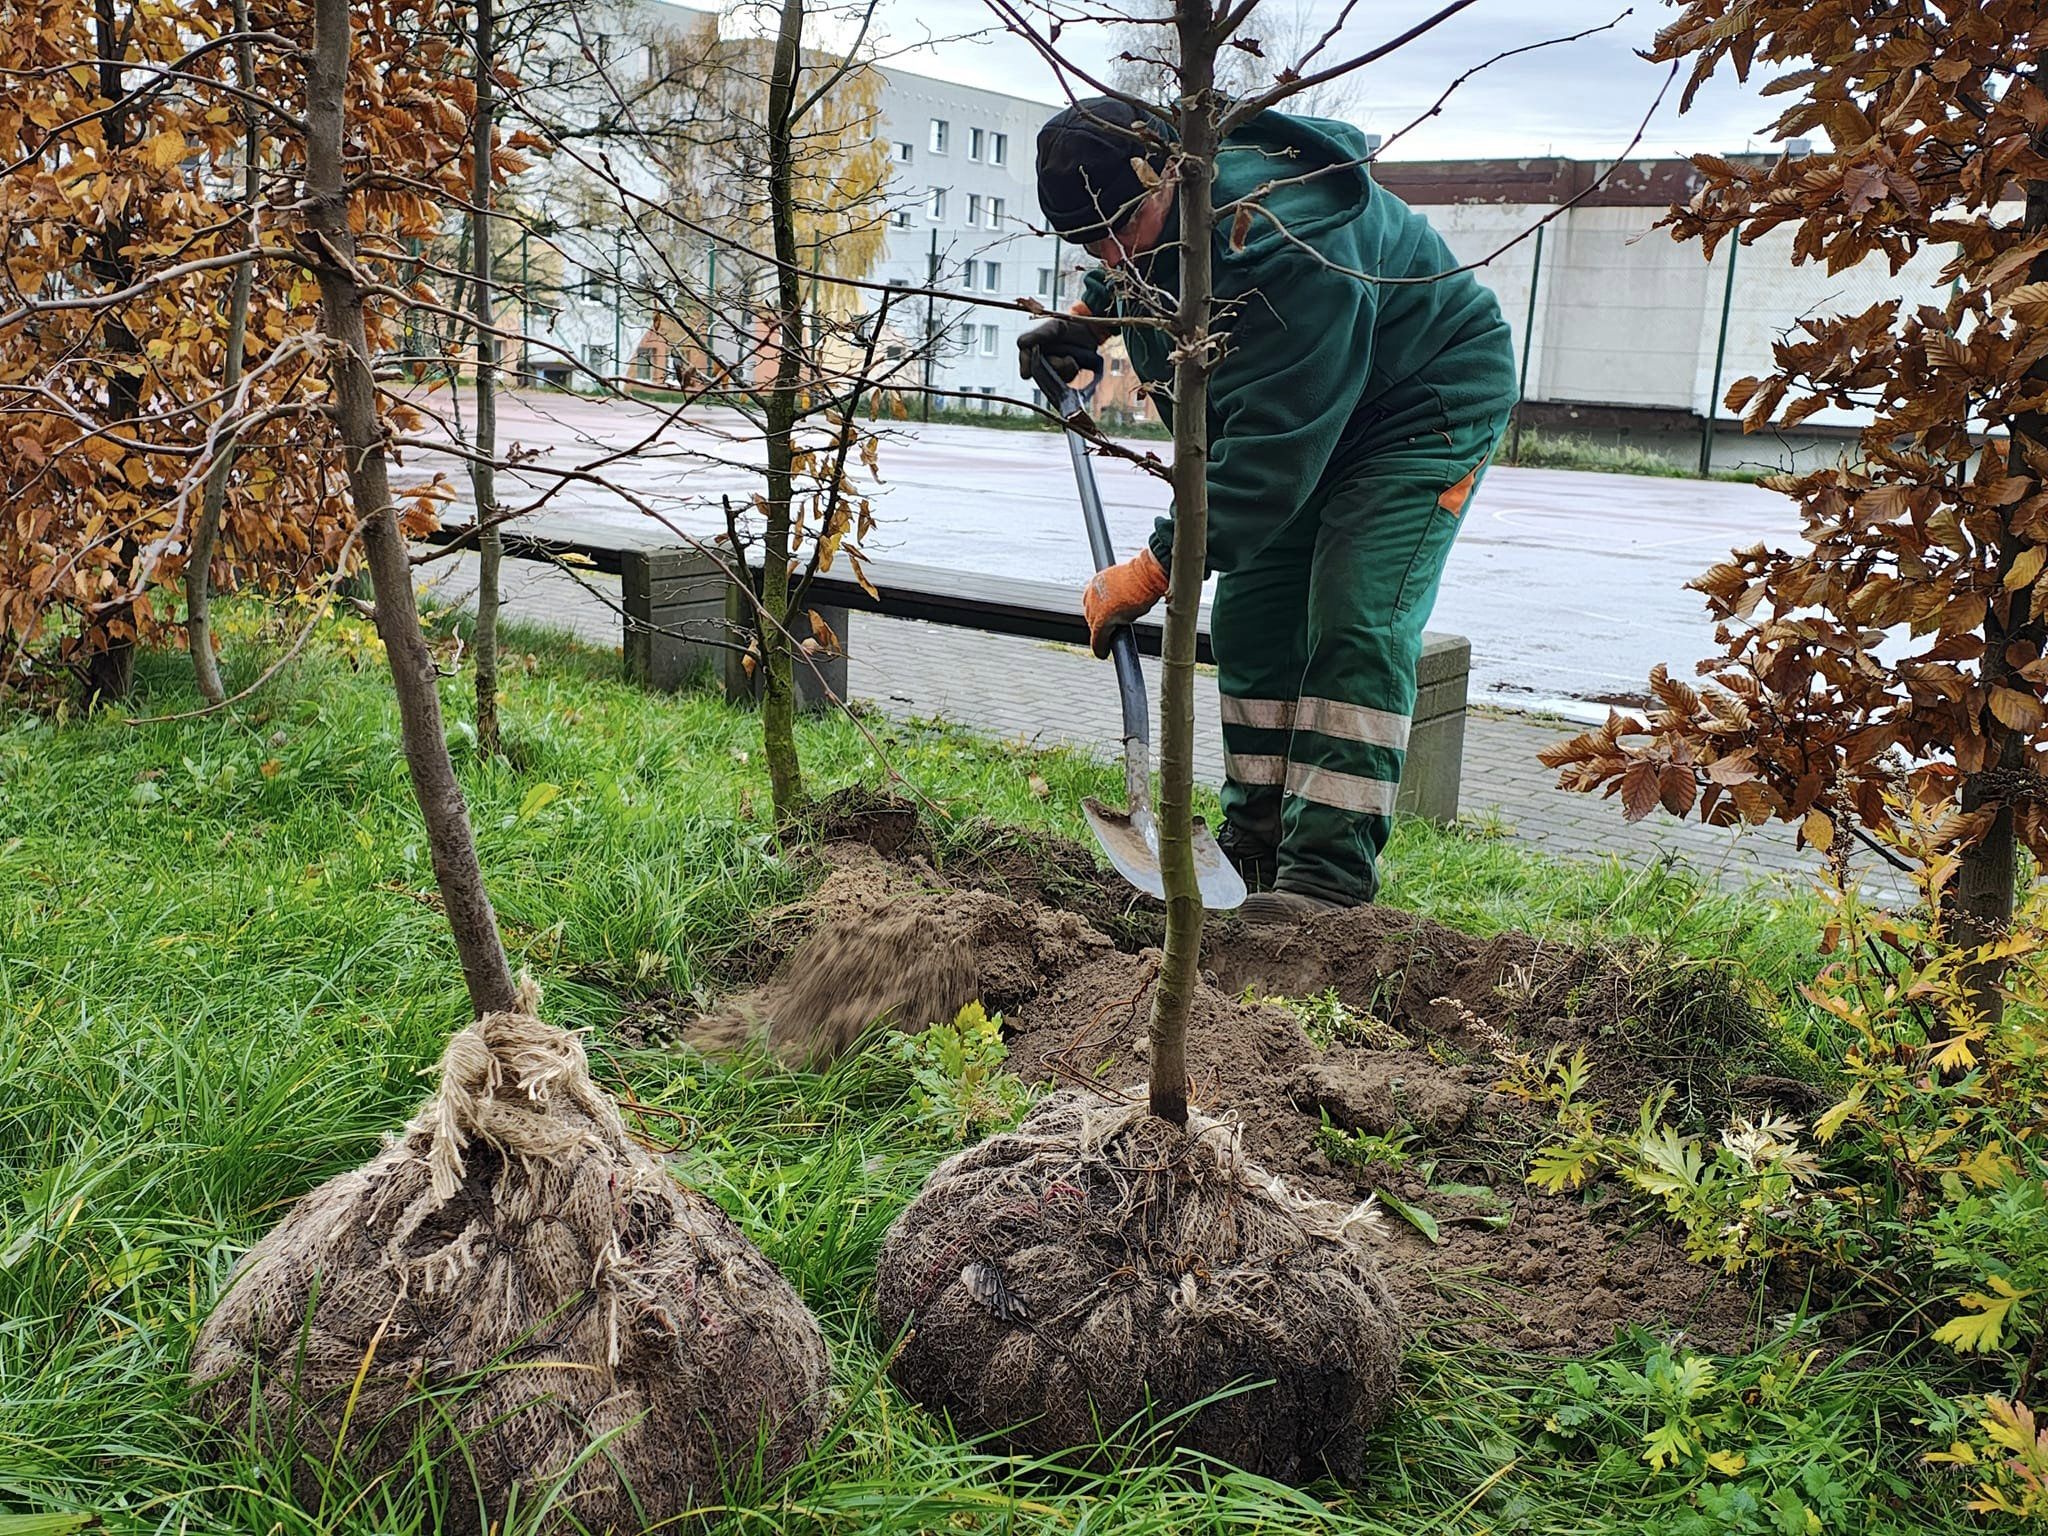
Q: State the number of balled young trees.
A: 2